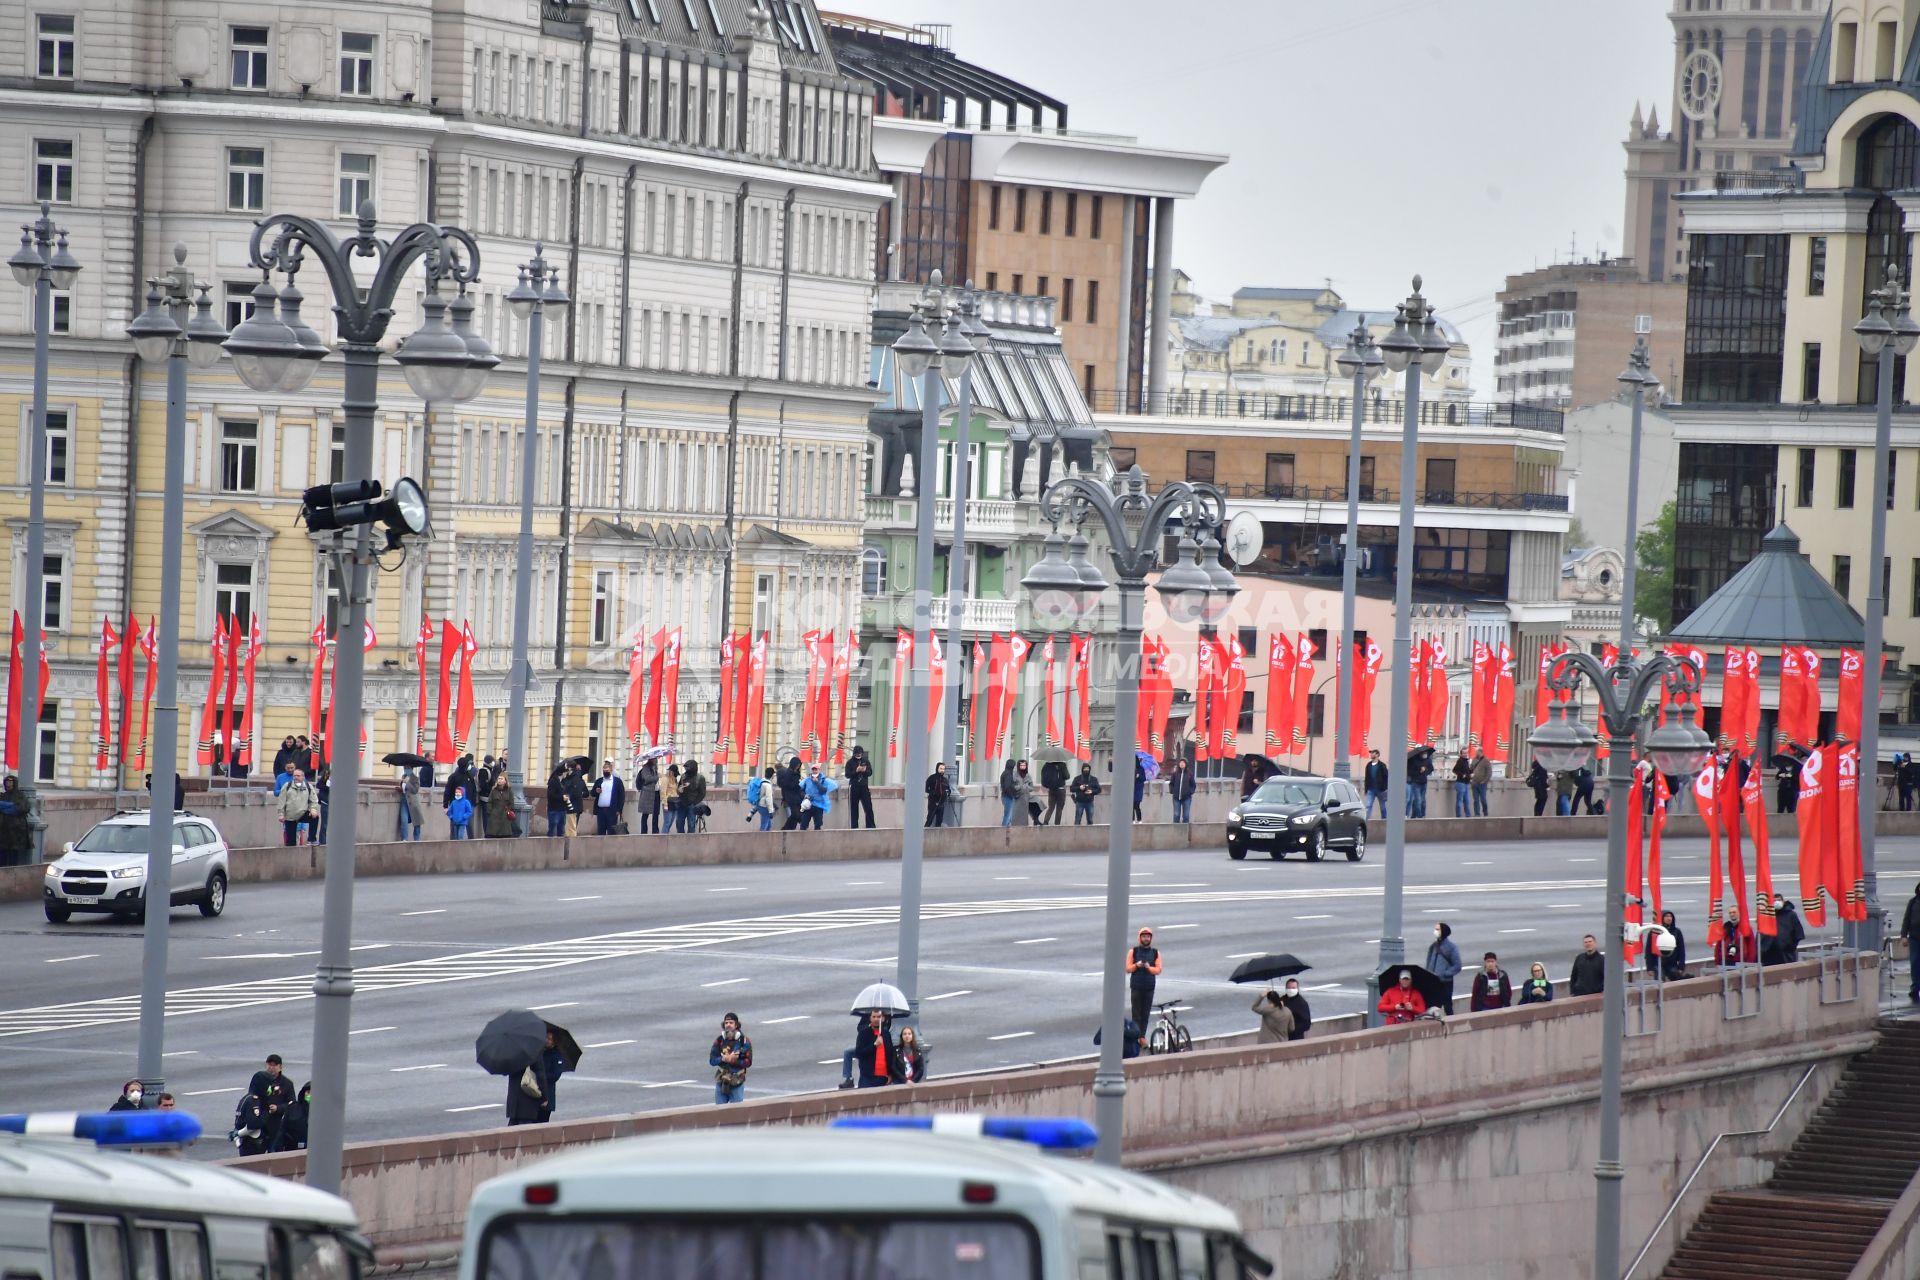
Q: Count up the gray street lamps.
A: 12